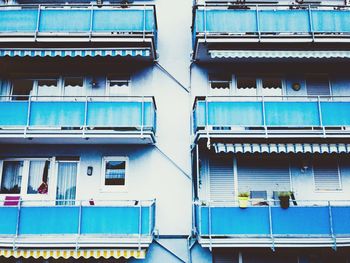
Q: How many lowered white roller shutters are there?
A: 4